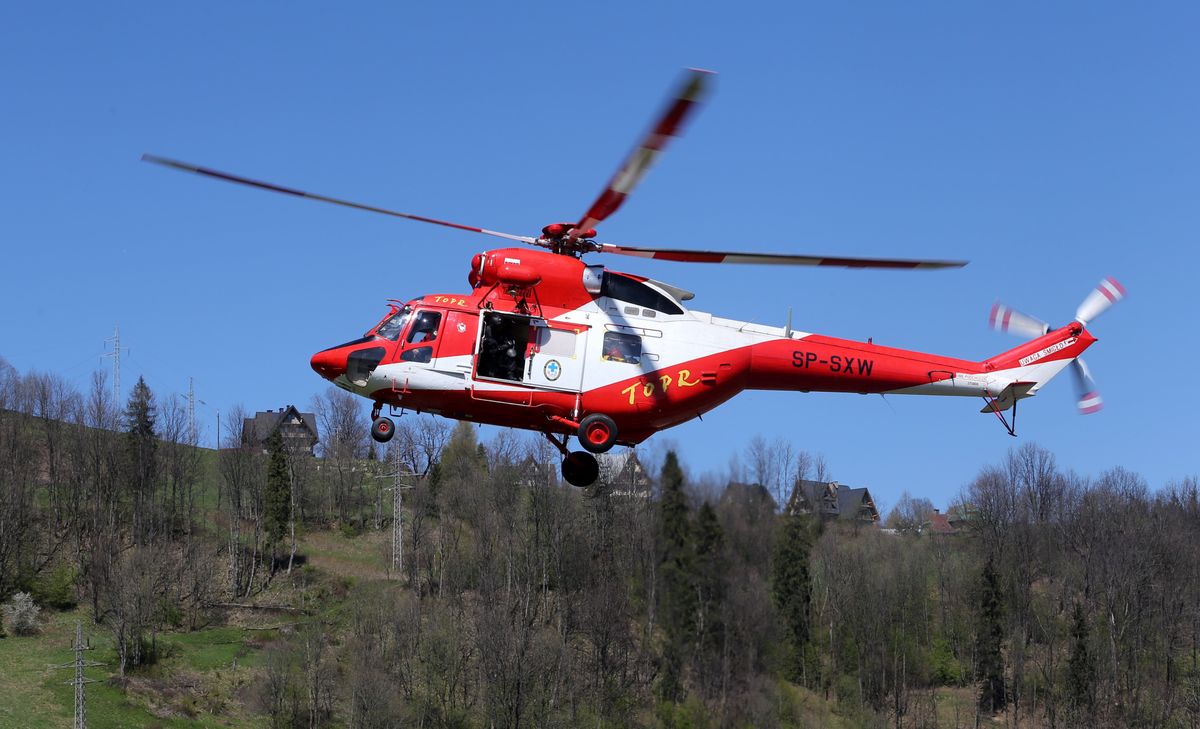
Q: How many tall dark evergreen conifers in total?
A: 7